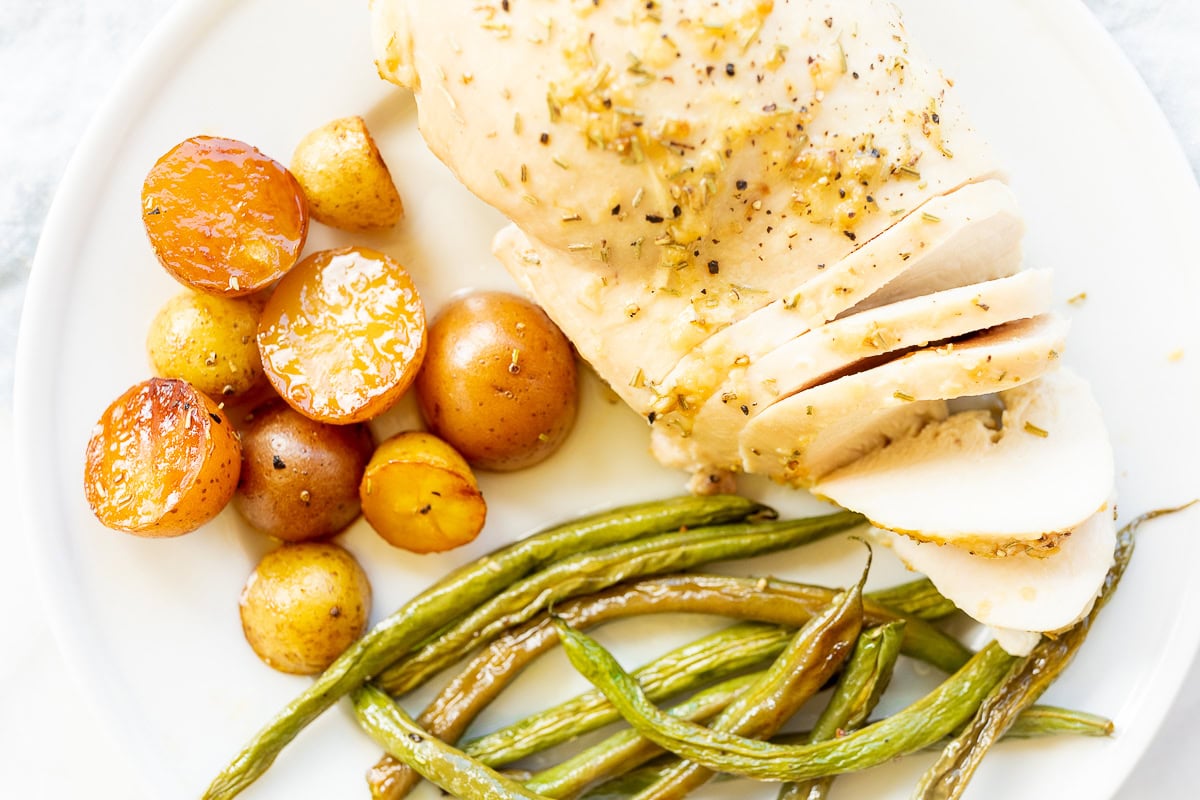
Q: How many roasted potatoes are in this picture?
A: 9